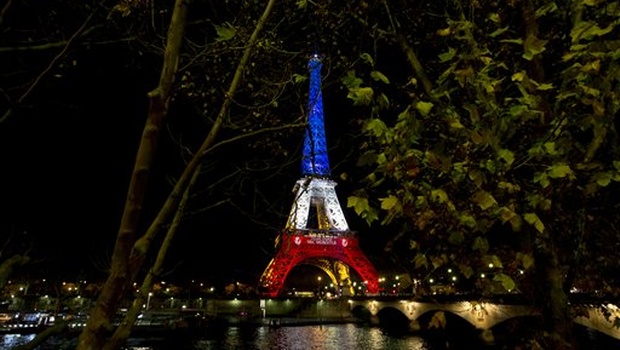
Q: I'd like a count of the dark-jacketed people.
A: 0